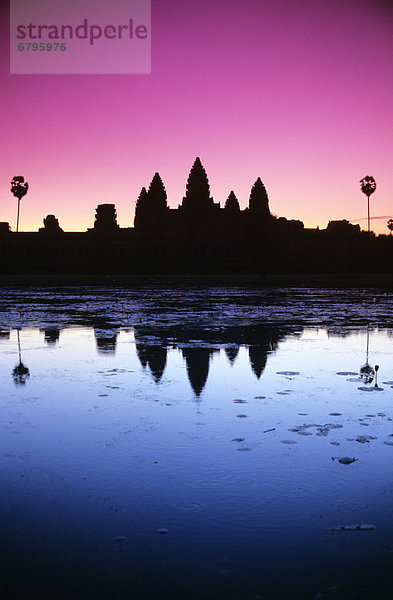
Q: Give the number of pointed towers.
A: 5